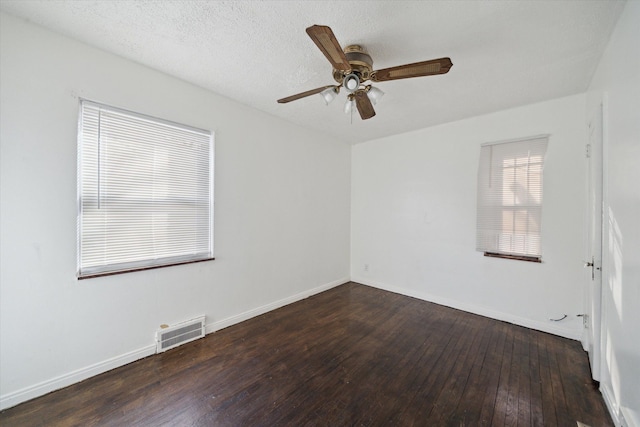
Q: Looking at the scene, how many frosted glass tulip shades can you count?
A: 4